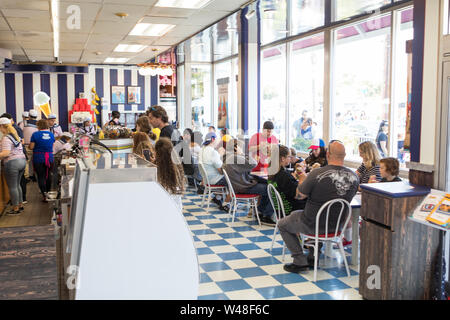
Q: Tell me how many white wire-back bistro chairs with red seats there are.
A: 4